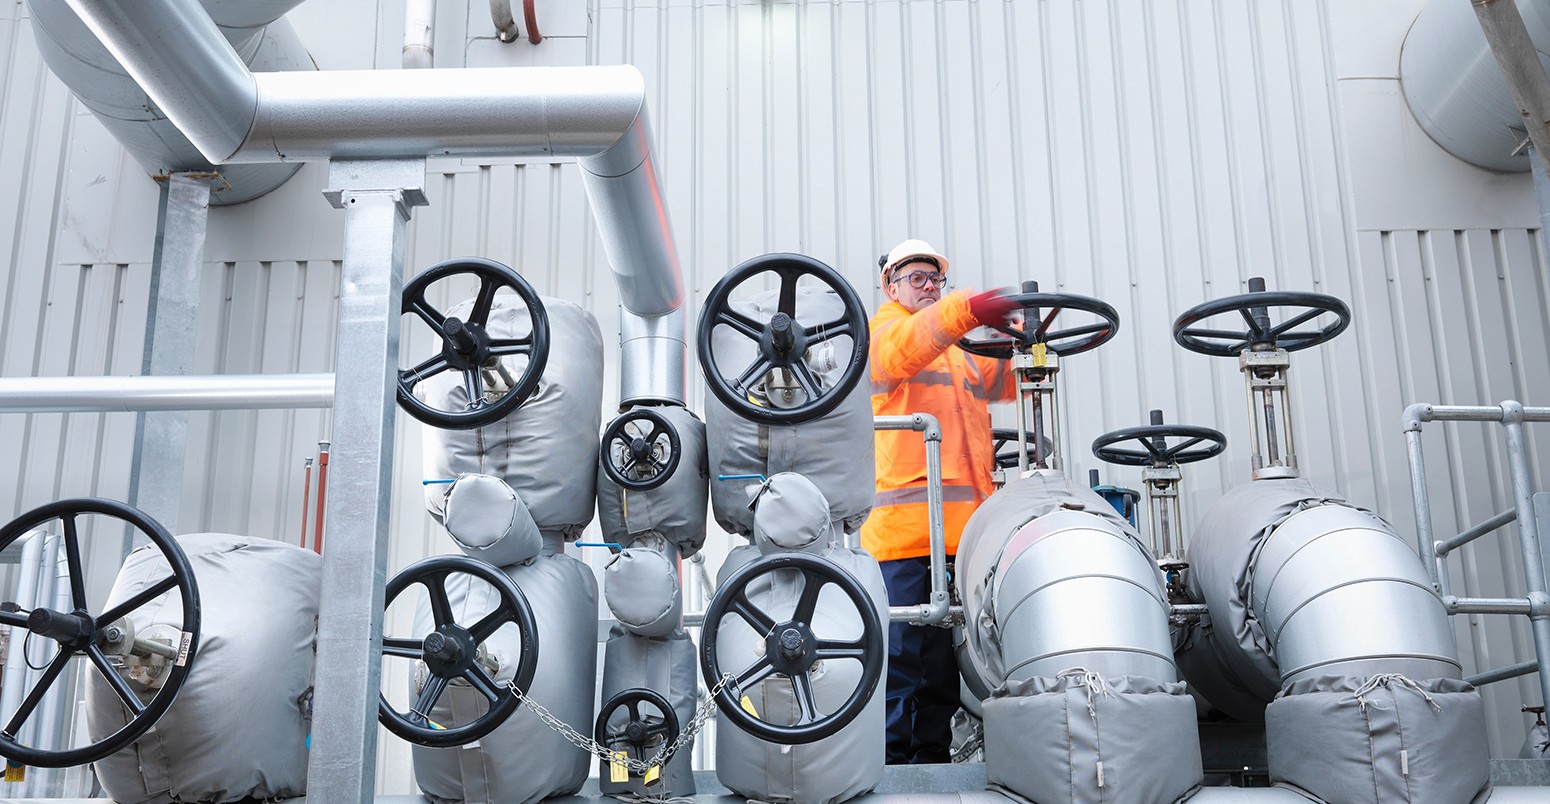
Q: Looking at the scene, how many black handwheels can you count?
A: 11